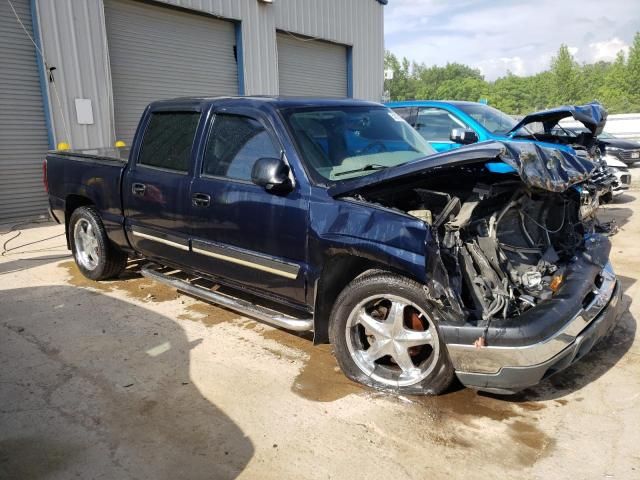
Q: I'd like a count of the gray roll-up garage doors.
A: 3